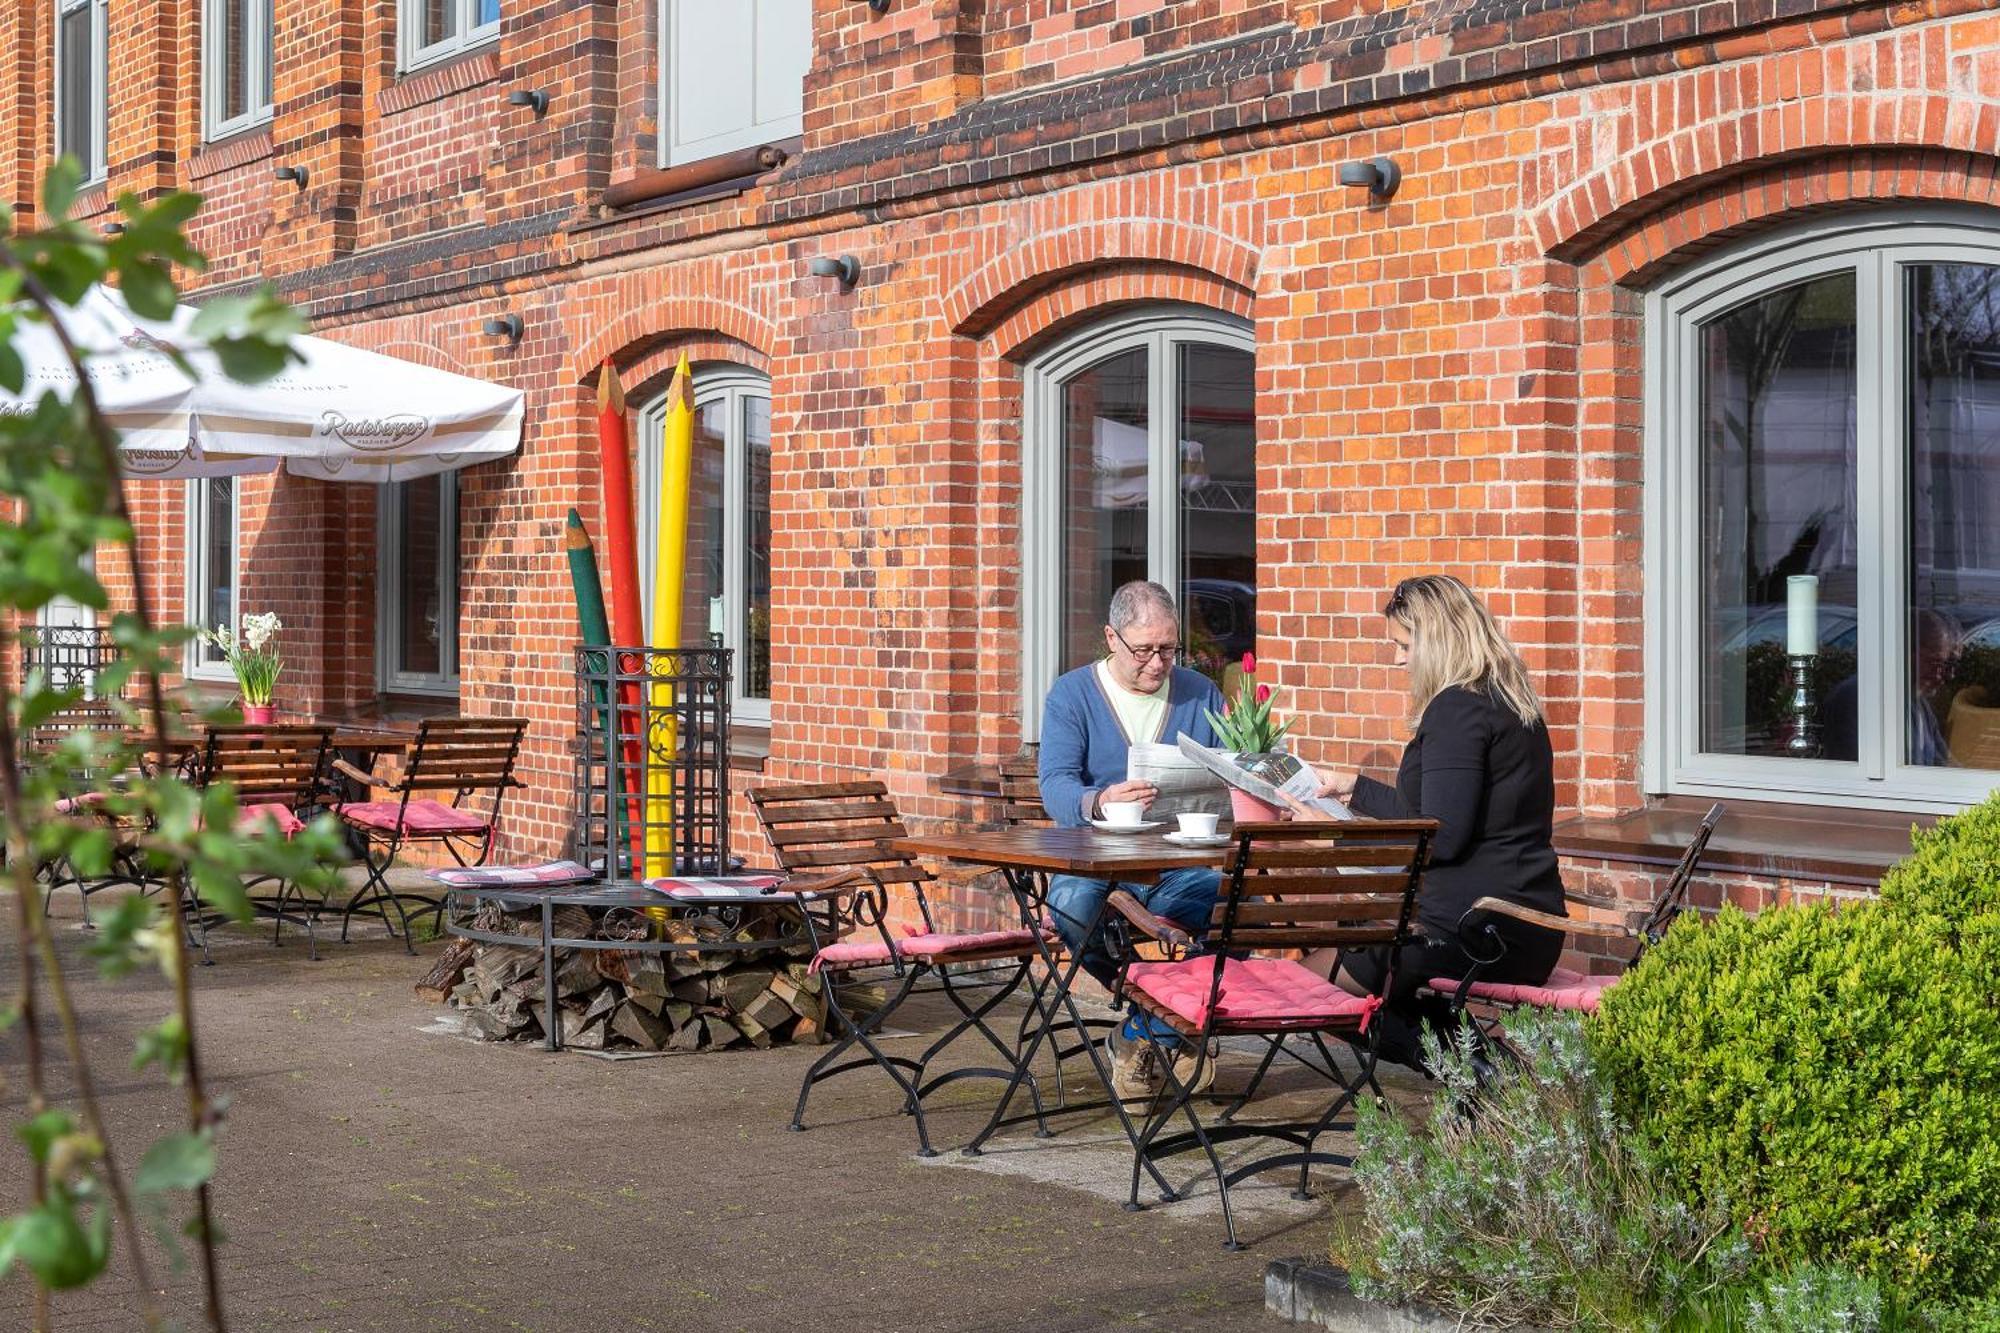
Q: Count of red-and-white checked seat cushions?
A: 2